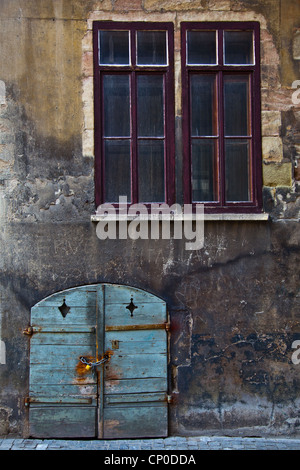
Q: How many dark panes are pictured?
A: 12